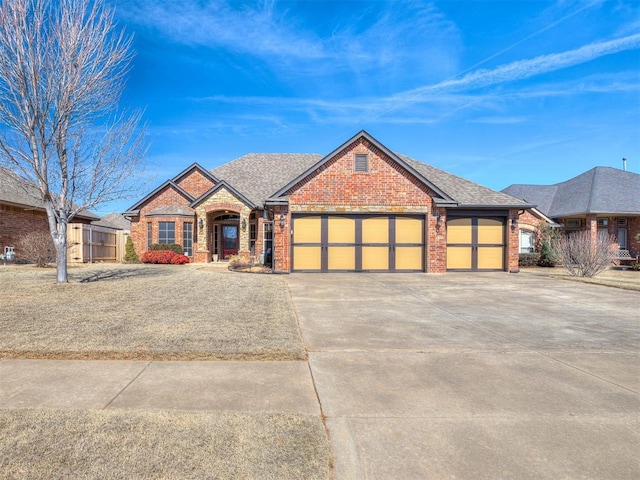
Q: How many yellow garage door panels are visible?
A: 12